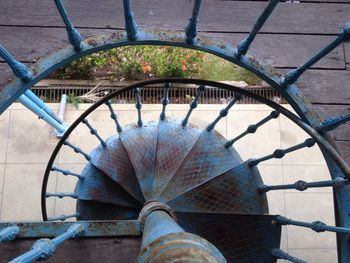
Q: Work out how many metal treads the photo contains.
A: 8